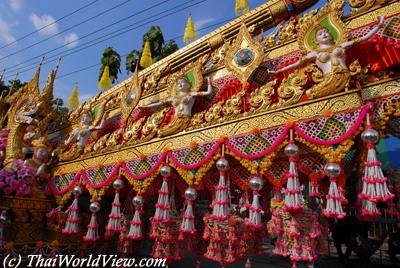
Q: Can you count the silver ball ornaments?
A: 11